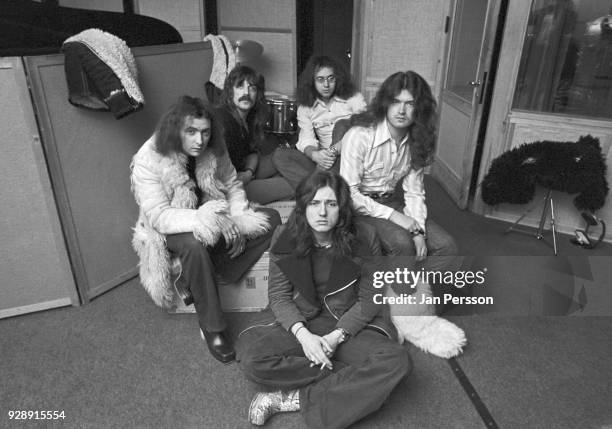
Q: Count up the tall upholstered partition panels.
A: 2